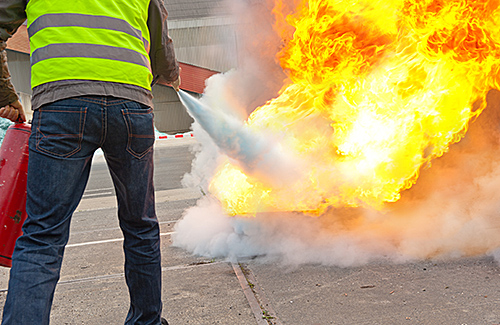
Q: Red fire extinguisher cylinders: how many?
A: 1